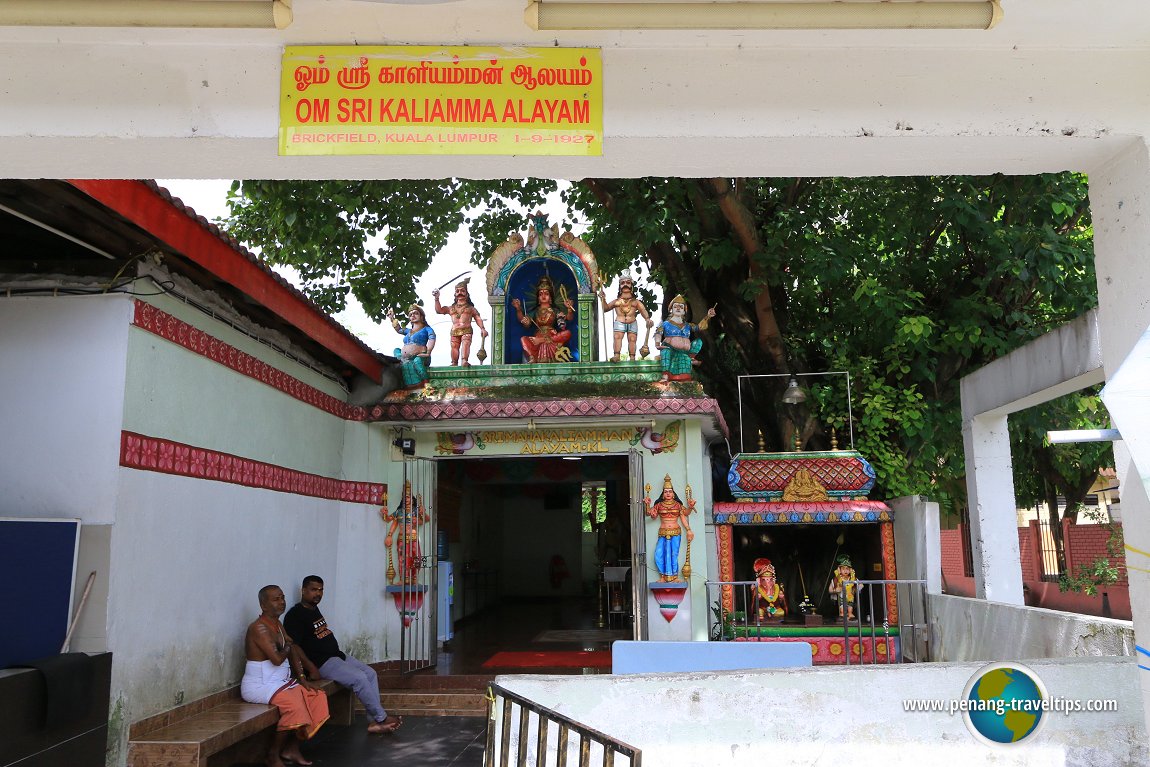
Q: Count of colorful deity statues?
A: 9